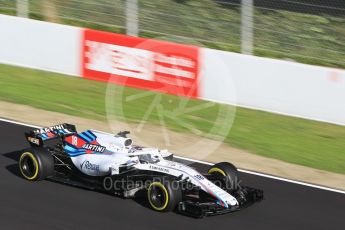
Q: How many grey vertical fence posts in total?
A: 3